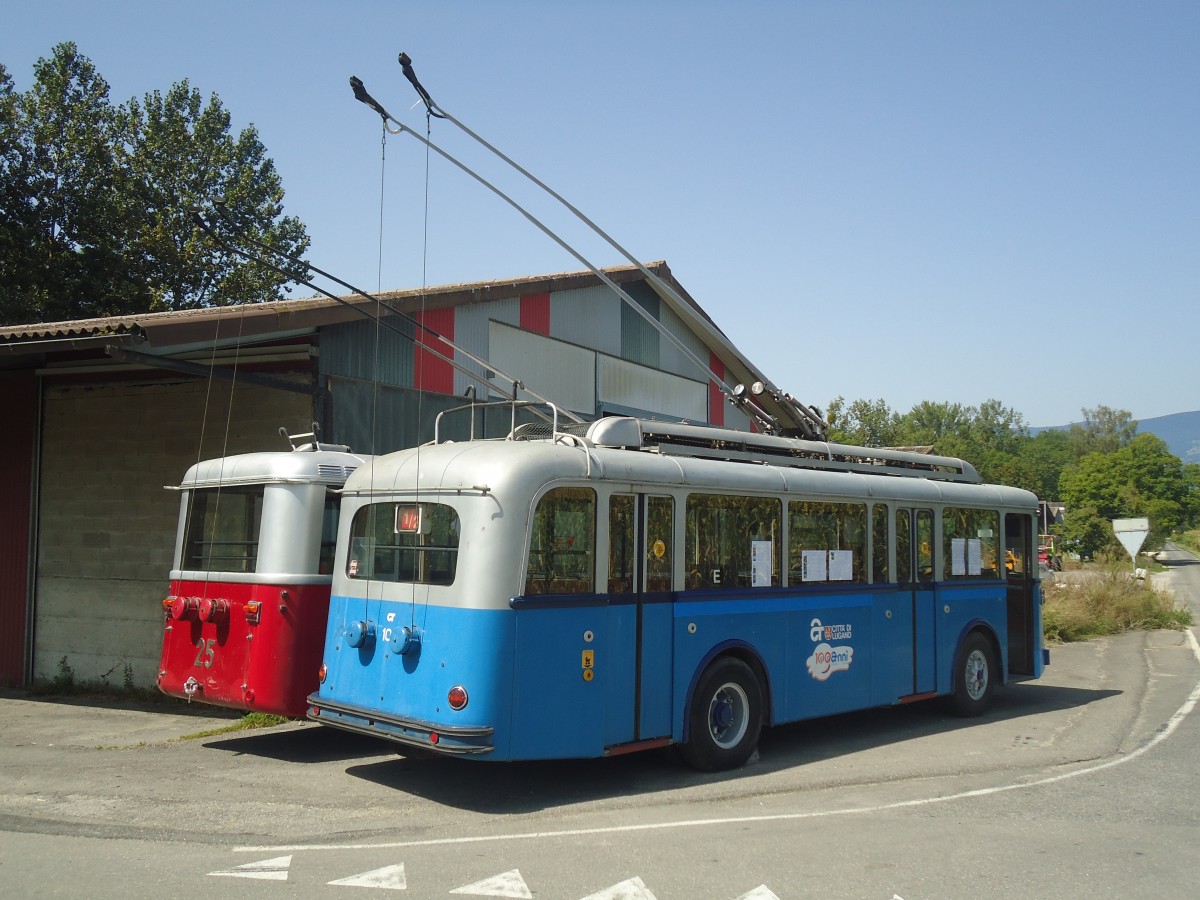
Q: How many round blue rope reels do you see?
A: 2